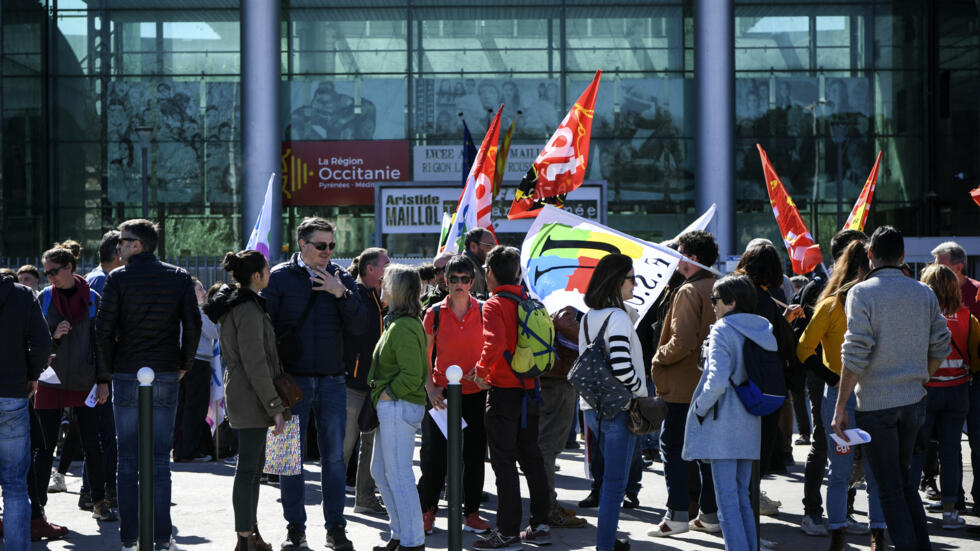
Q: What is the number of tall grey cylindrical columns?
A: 2